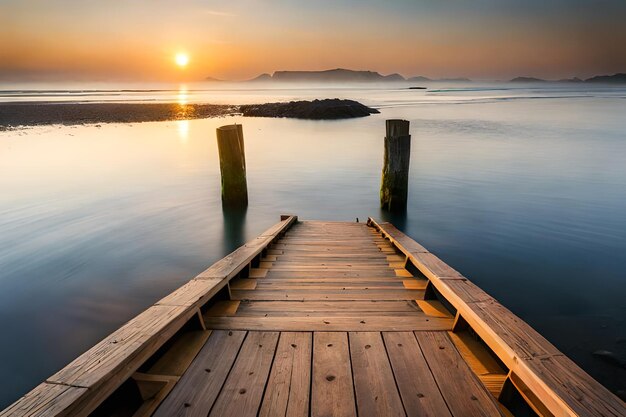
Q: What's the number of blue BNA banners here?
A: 0